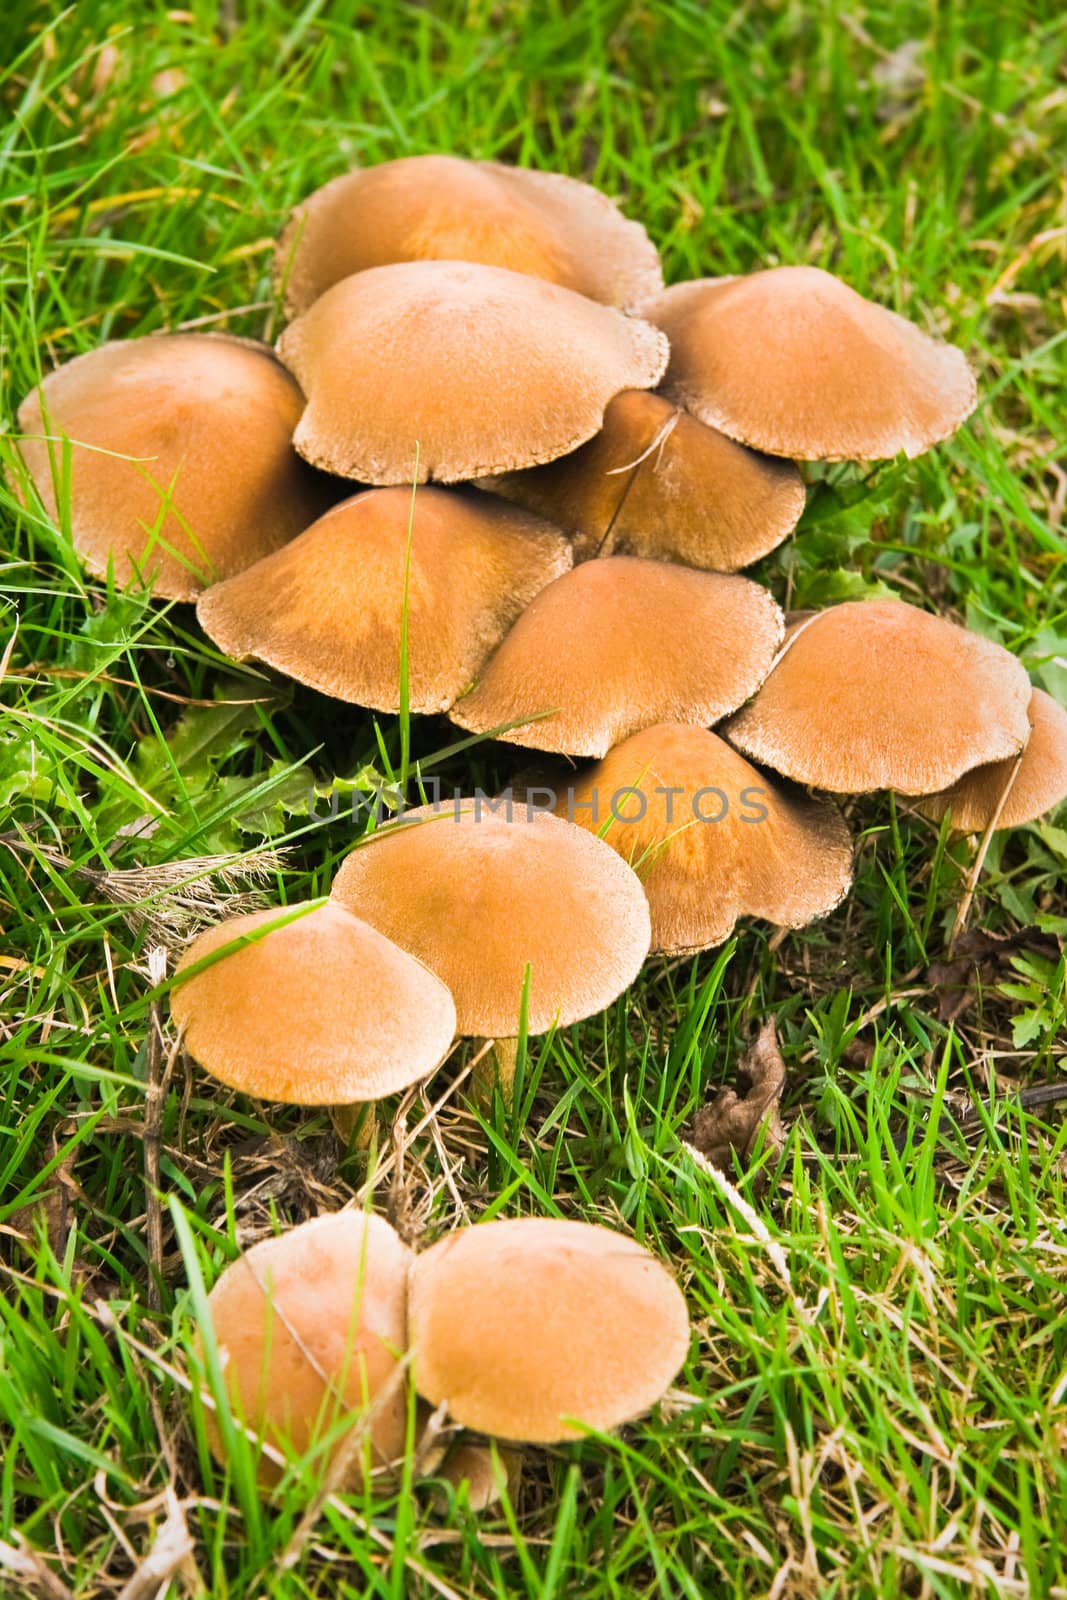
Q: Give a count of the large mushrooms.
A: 14